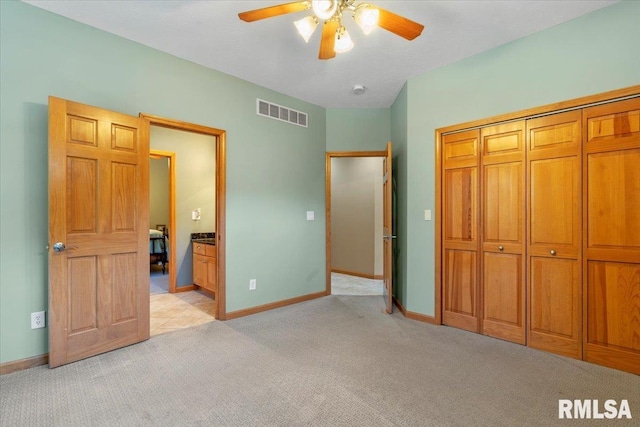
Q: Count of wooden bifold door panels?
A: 4